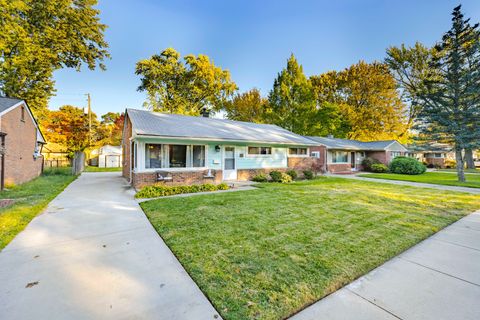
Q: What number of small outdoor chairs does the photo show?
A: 2